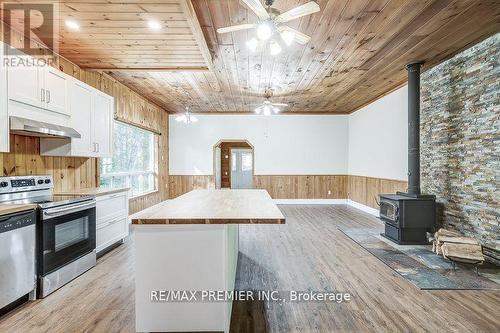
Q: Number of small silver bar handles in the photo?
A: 6